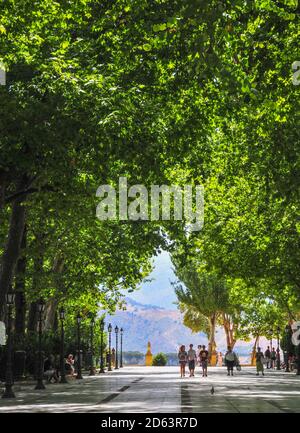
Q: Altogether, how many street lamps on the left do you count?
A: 9